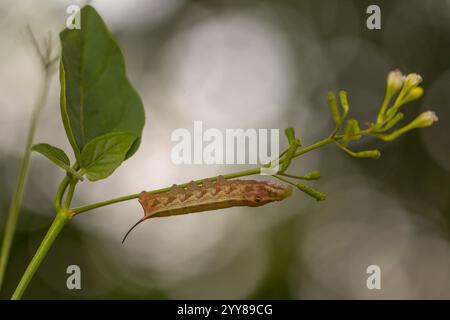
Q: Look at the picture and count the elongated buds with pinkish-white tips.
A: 3